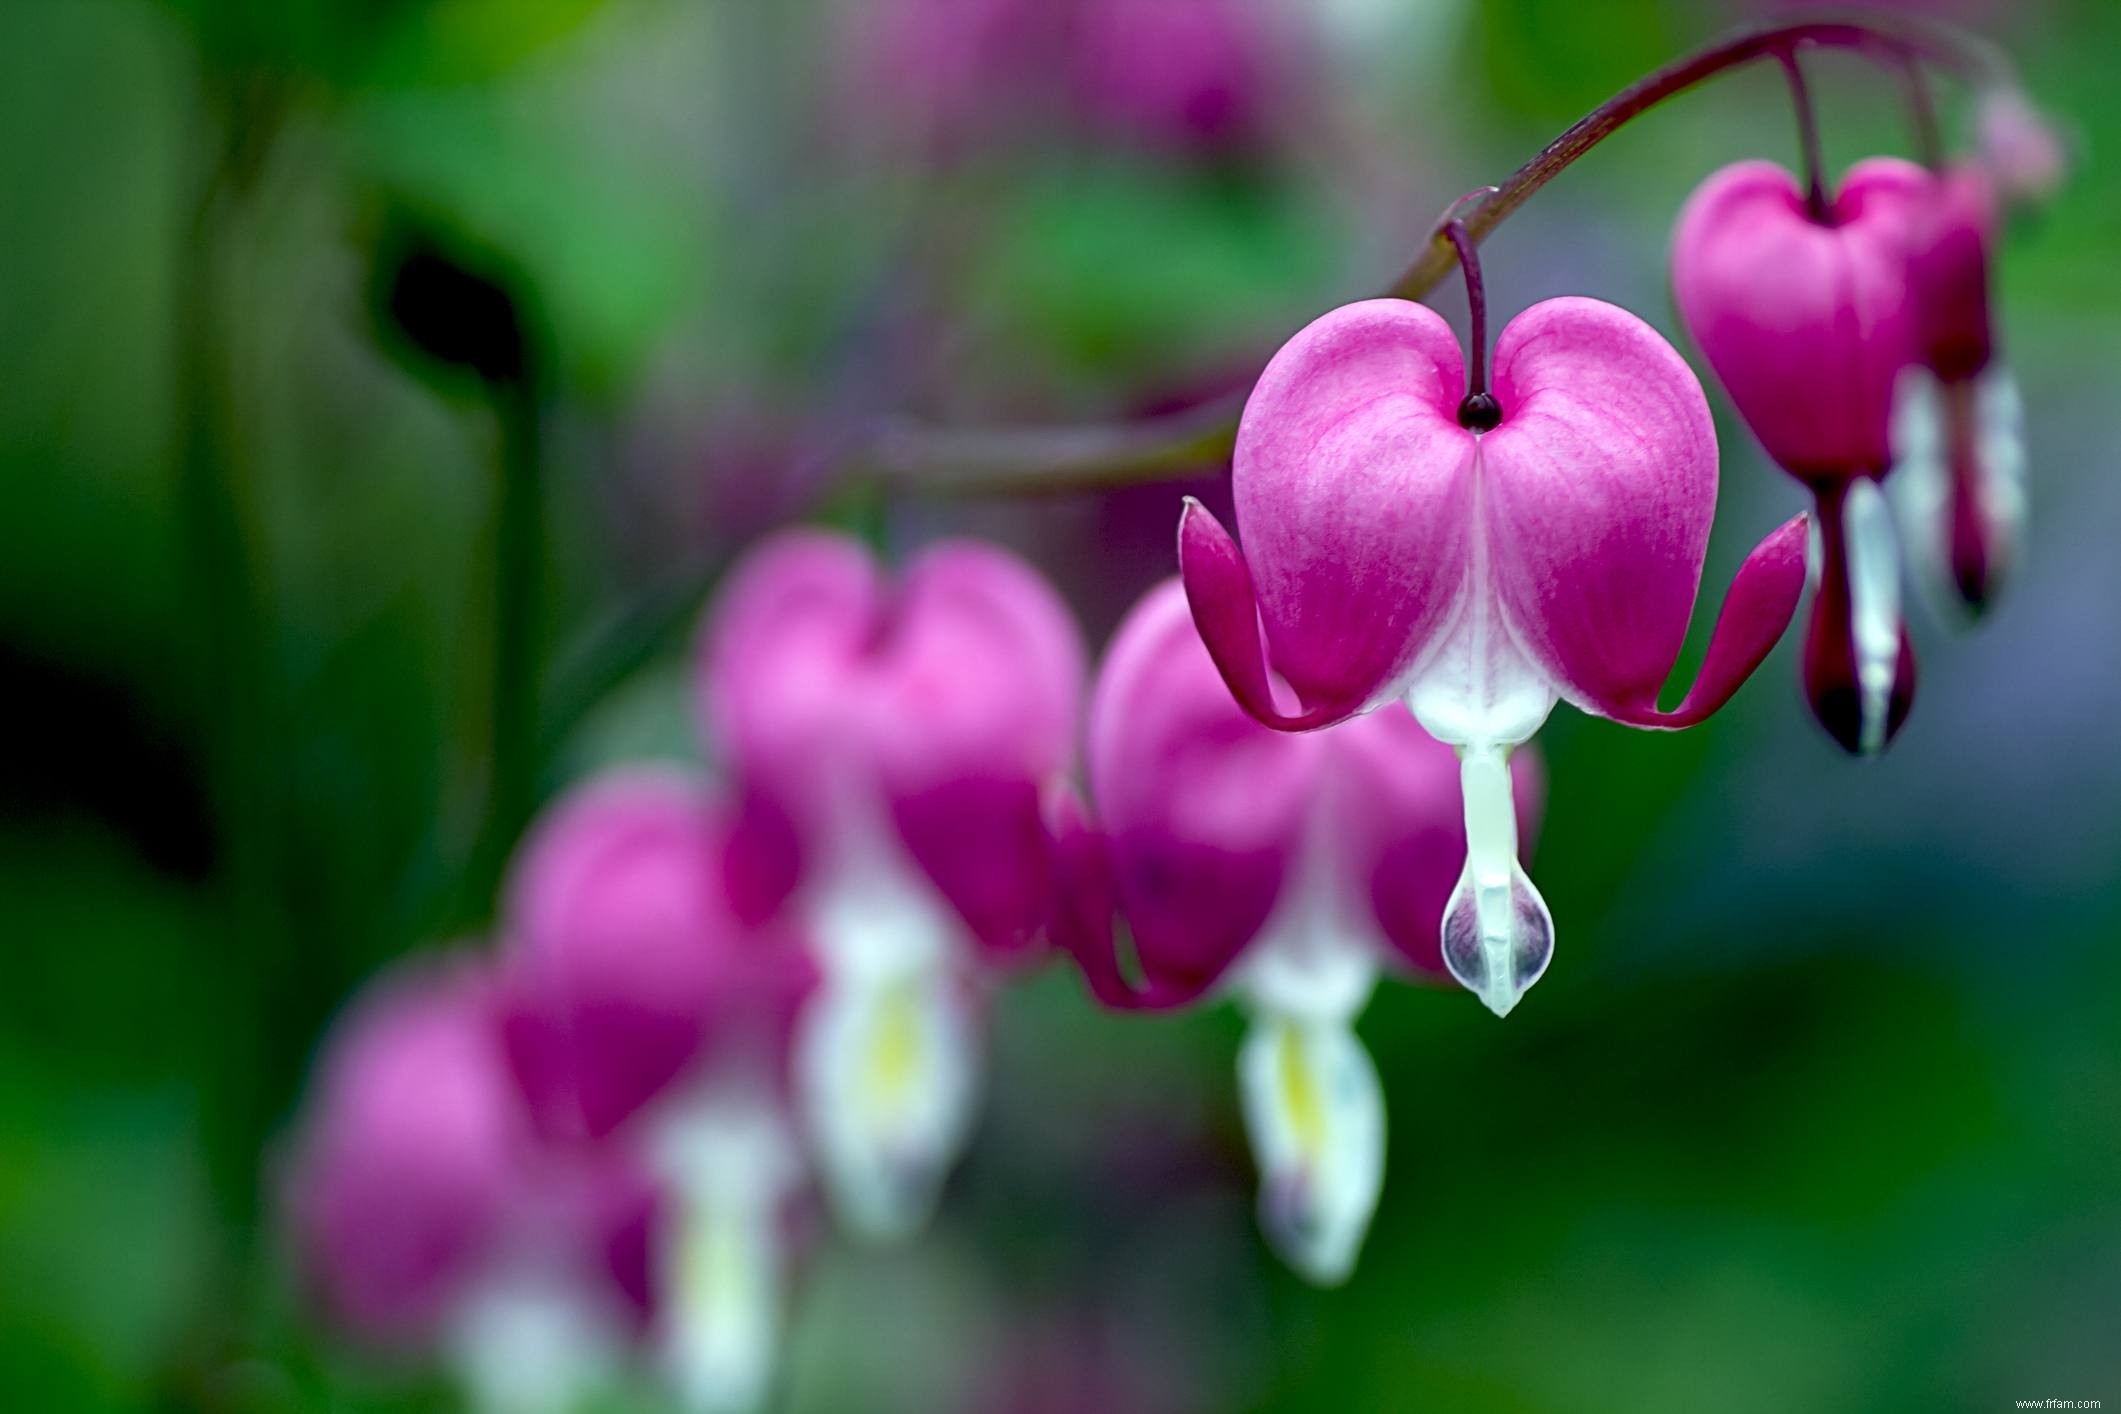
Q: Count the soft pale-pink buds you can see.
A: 1